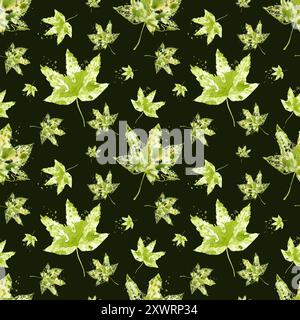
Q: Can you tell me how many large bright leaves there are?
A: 4